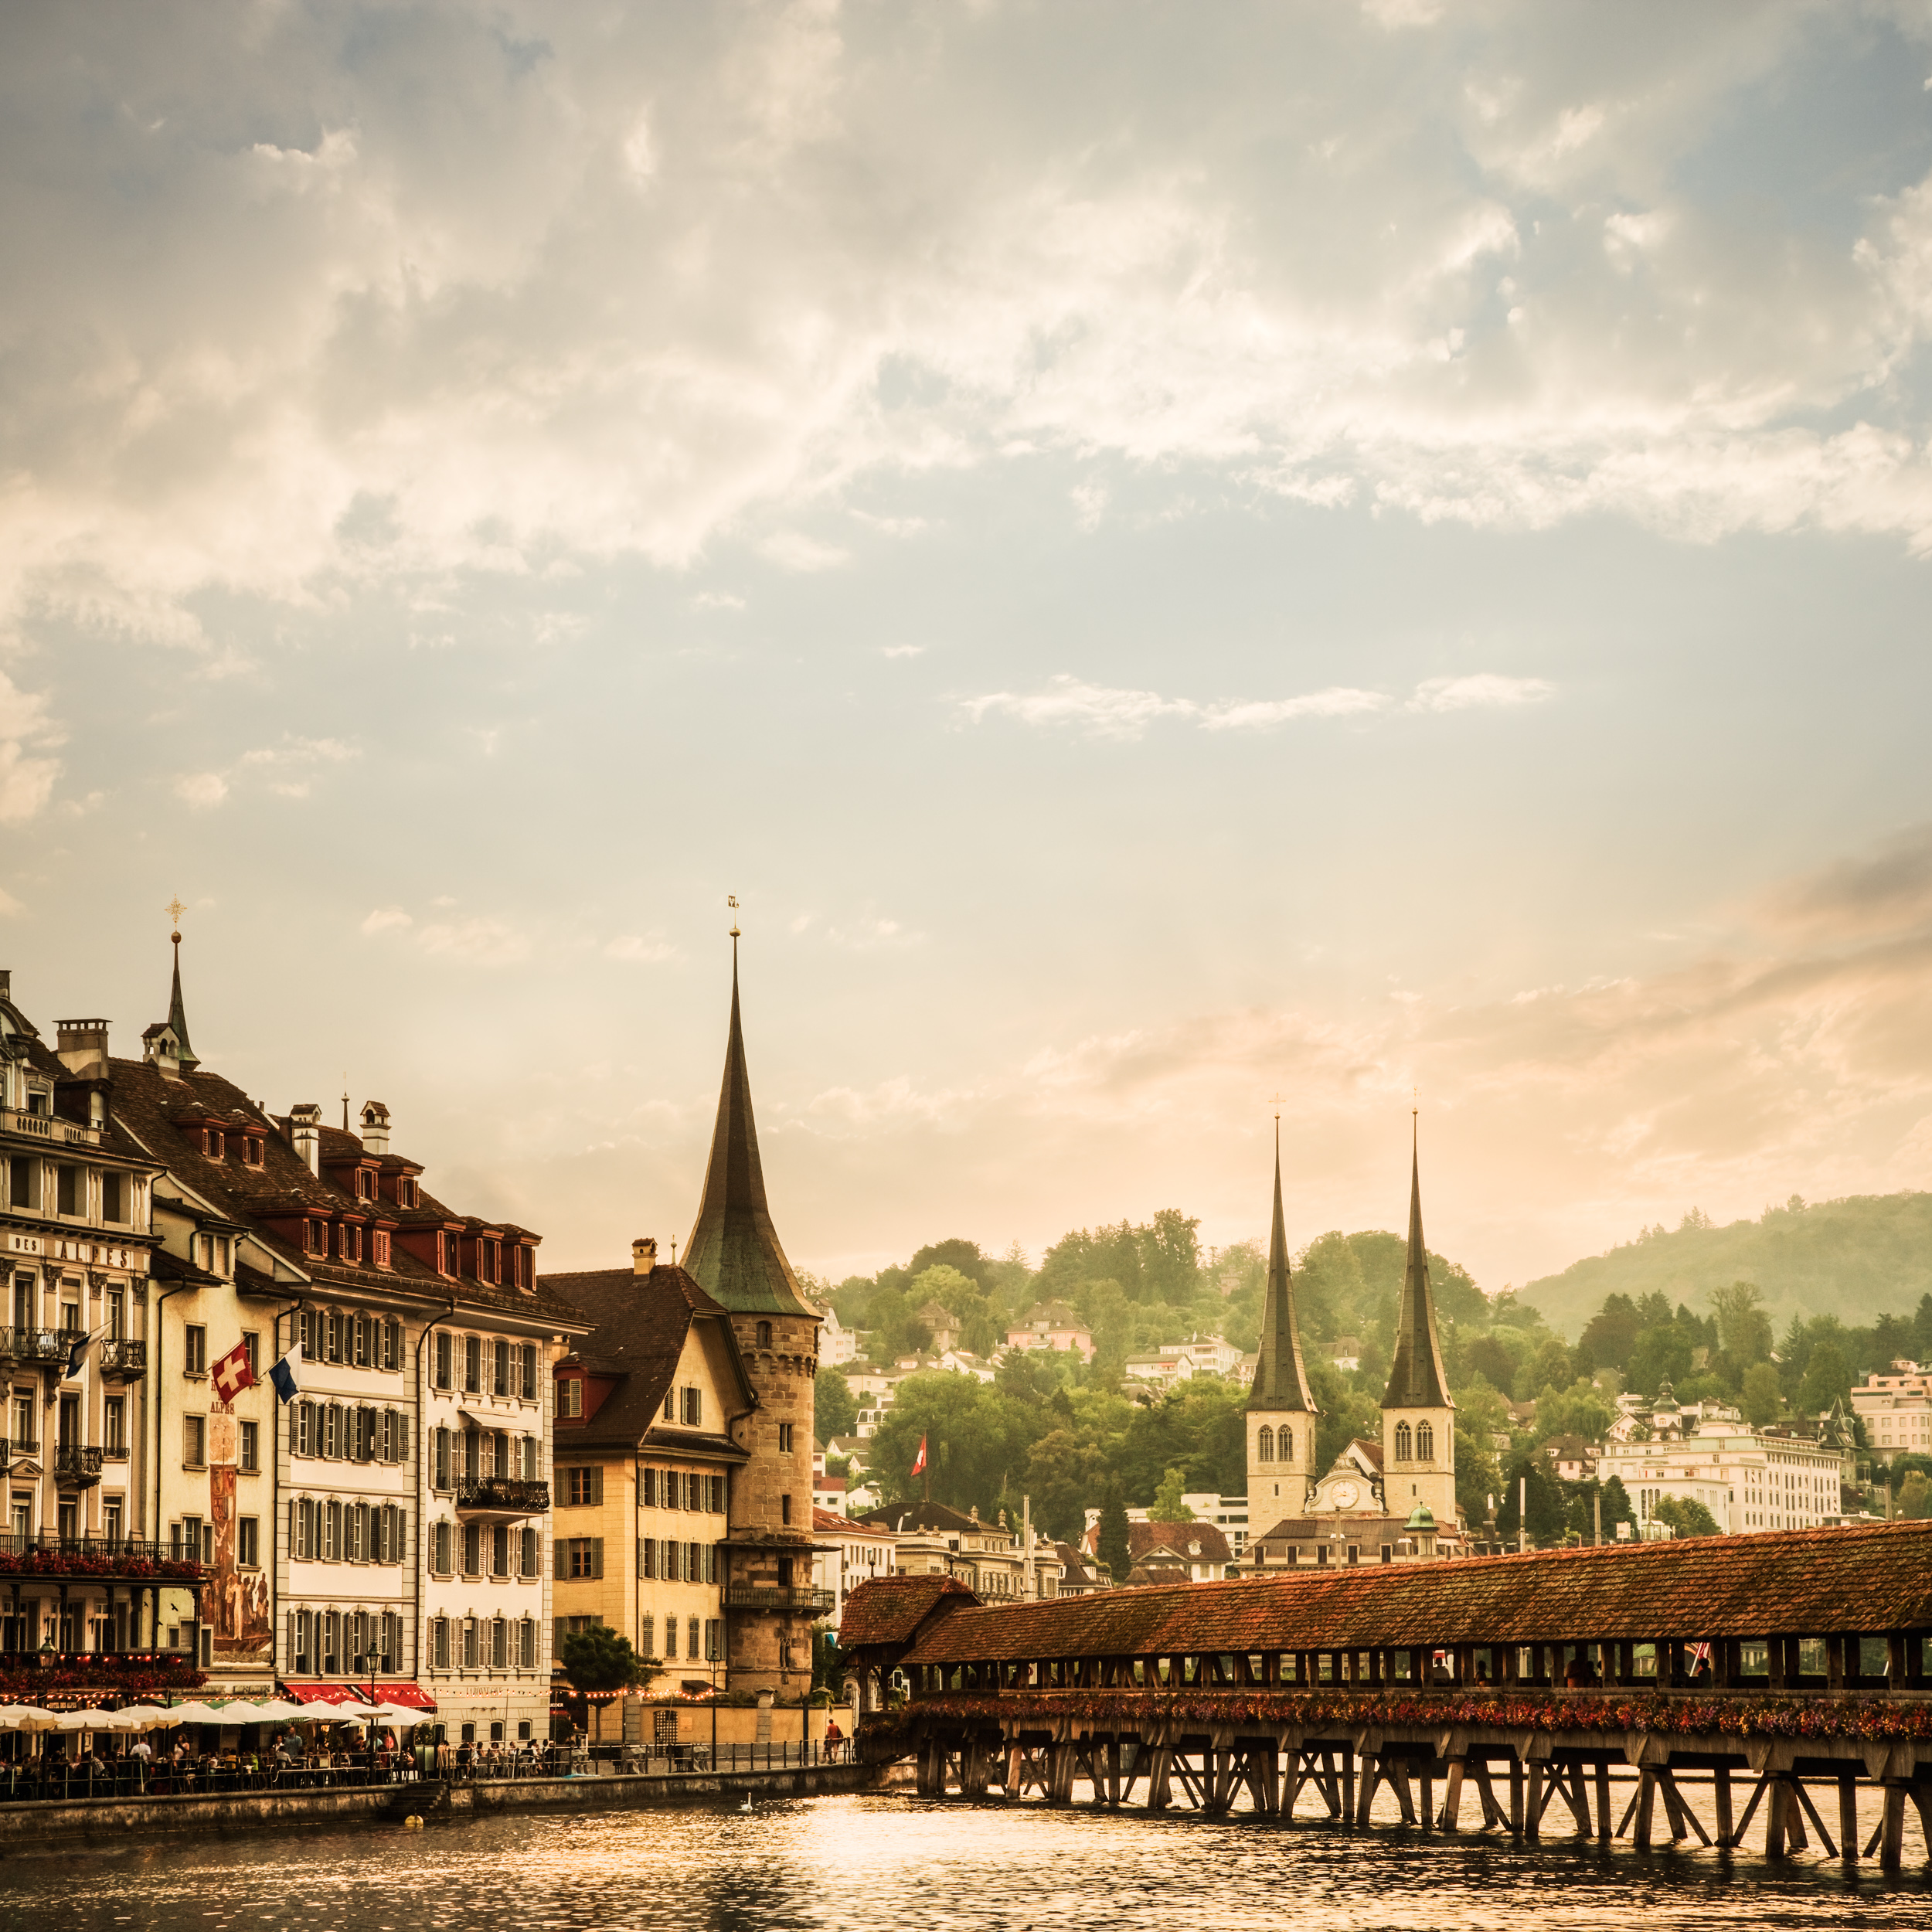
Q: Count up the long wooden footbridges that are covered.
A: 1